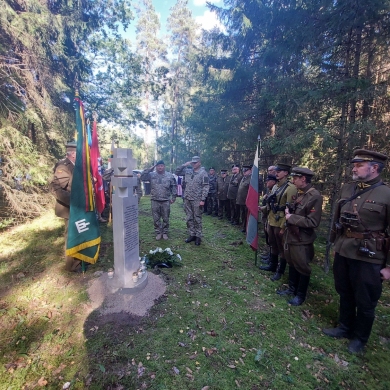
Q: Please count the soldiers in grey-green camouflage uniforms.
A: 2